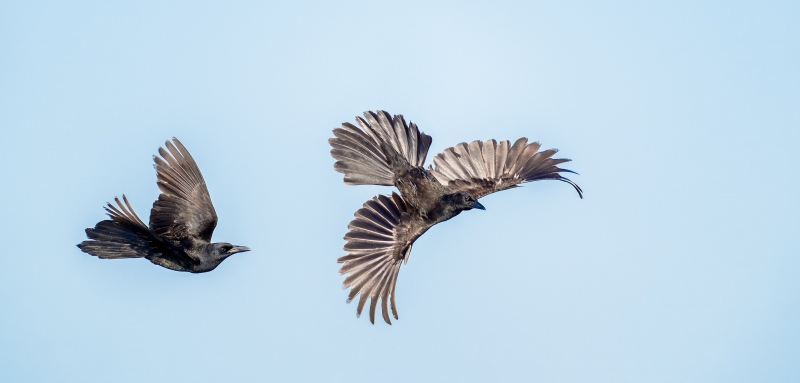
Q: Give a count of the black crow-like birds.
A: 2